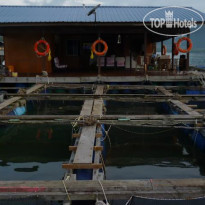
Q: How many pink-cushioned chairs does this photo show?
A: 4